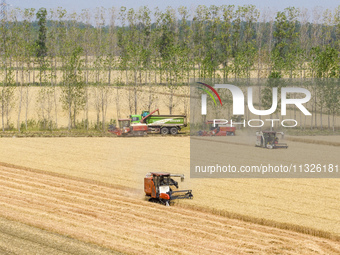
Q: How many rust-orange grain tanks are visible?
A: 1